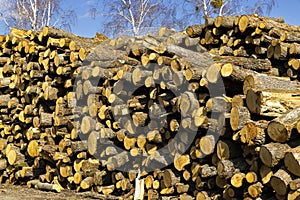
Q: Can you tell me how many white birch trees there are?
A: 3